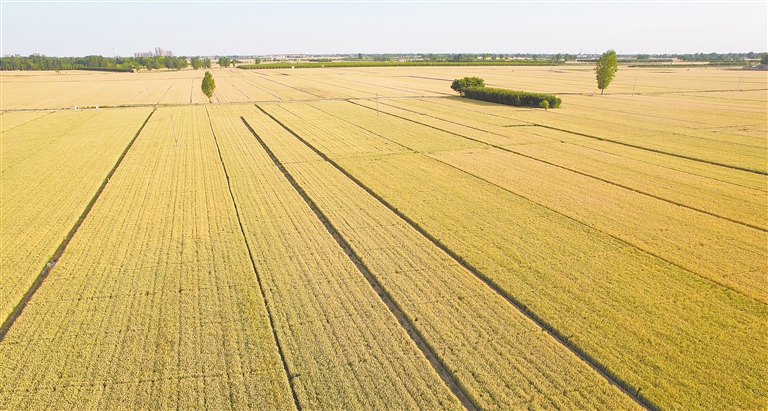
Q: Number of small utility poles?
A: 4